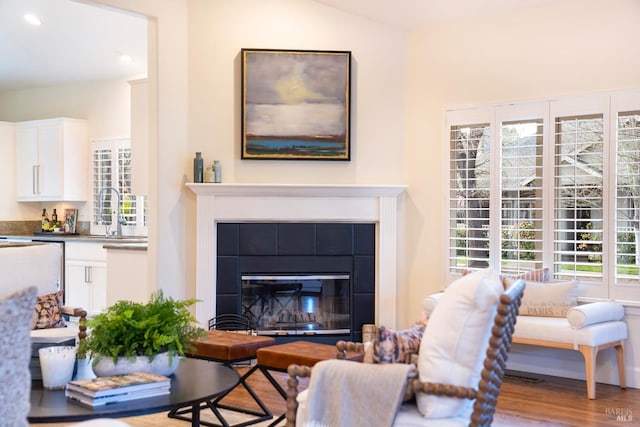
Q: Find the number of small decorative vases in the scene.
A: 3